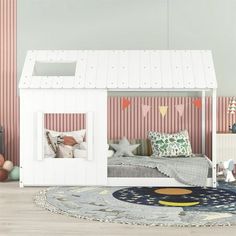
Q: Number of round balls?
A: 4